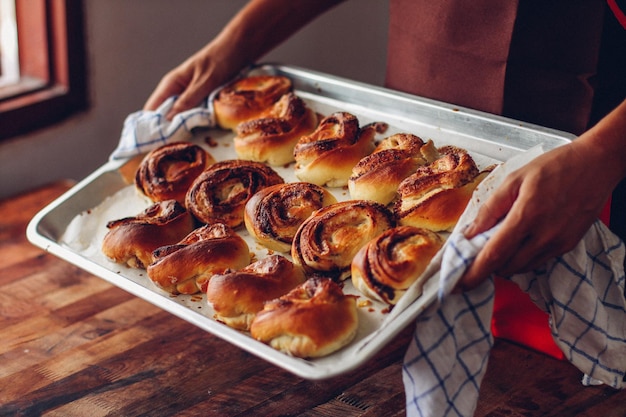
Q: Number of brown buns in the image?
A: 14